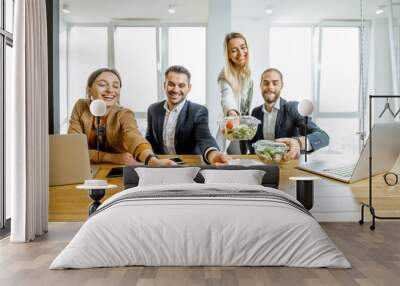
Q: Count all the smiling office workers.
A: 4